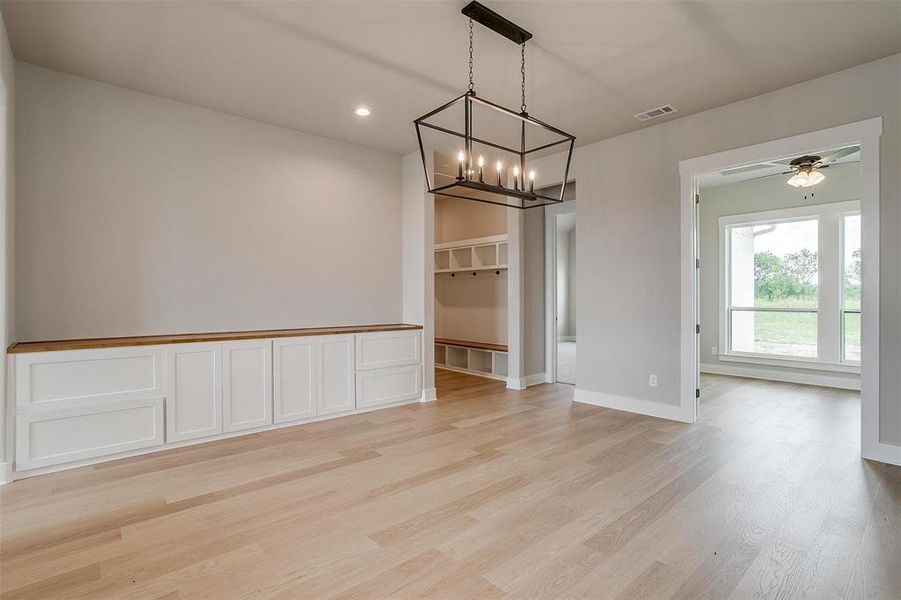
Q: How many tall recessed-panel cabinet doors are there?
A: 4